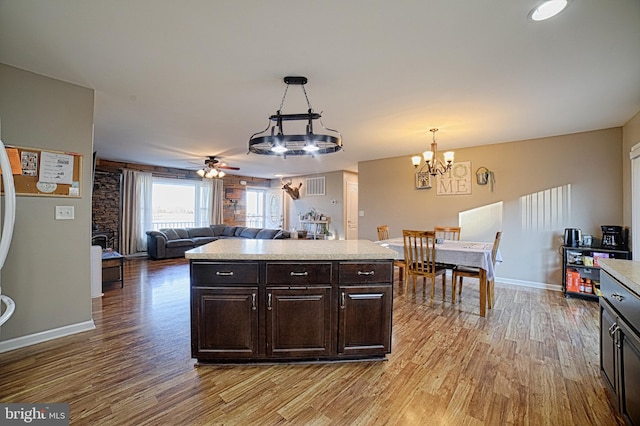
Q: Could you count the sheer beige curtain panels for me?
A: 2